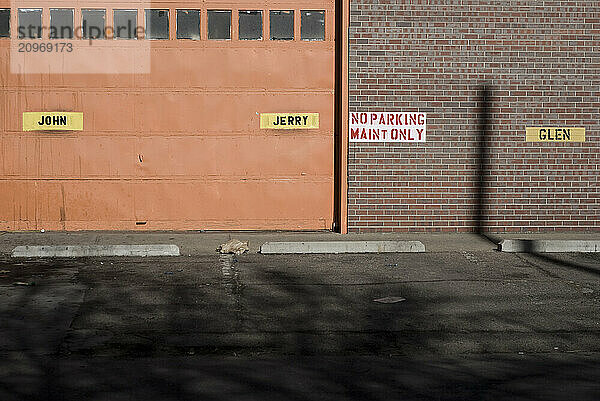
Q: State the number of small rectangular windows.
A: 11